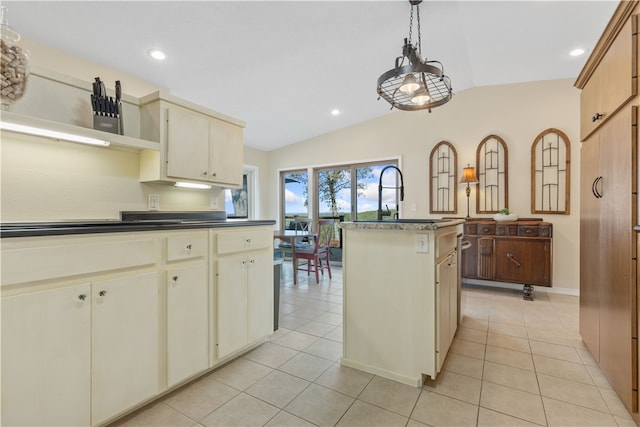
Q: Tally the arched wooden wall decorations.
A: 3